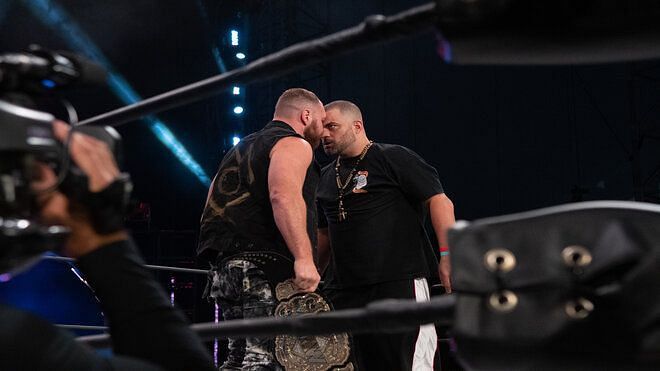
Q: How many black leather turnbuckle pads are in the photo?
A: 2